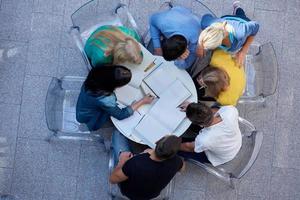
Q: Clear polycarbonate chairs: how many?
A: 6